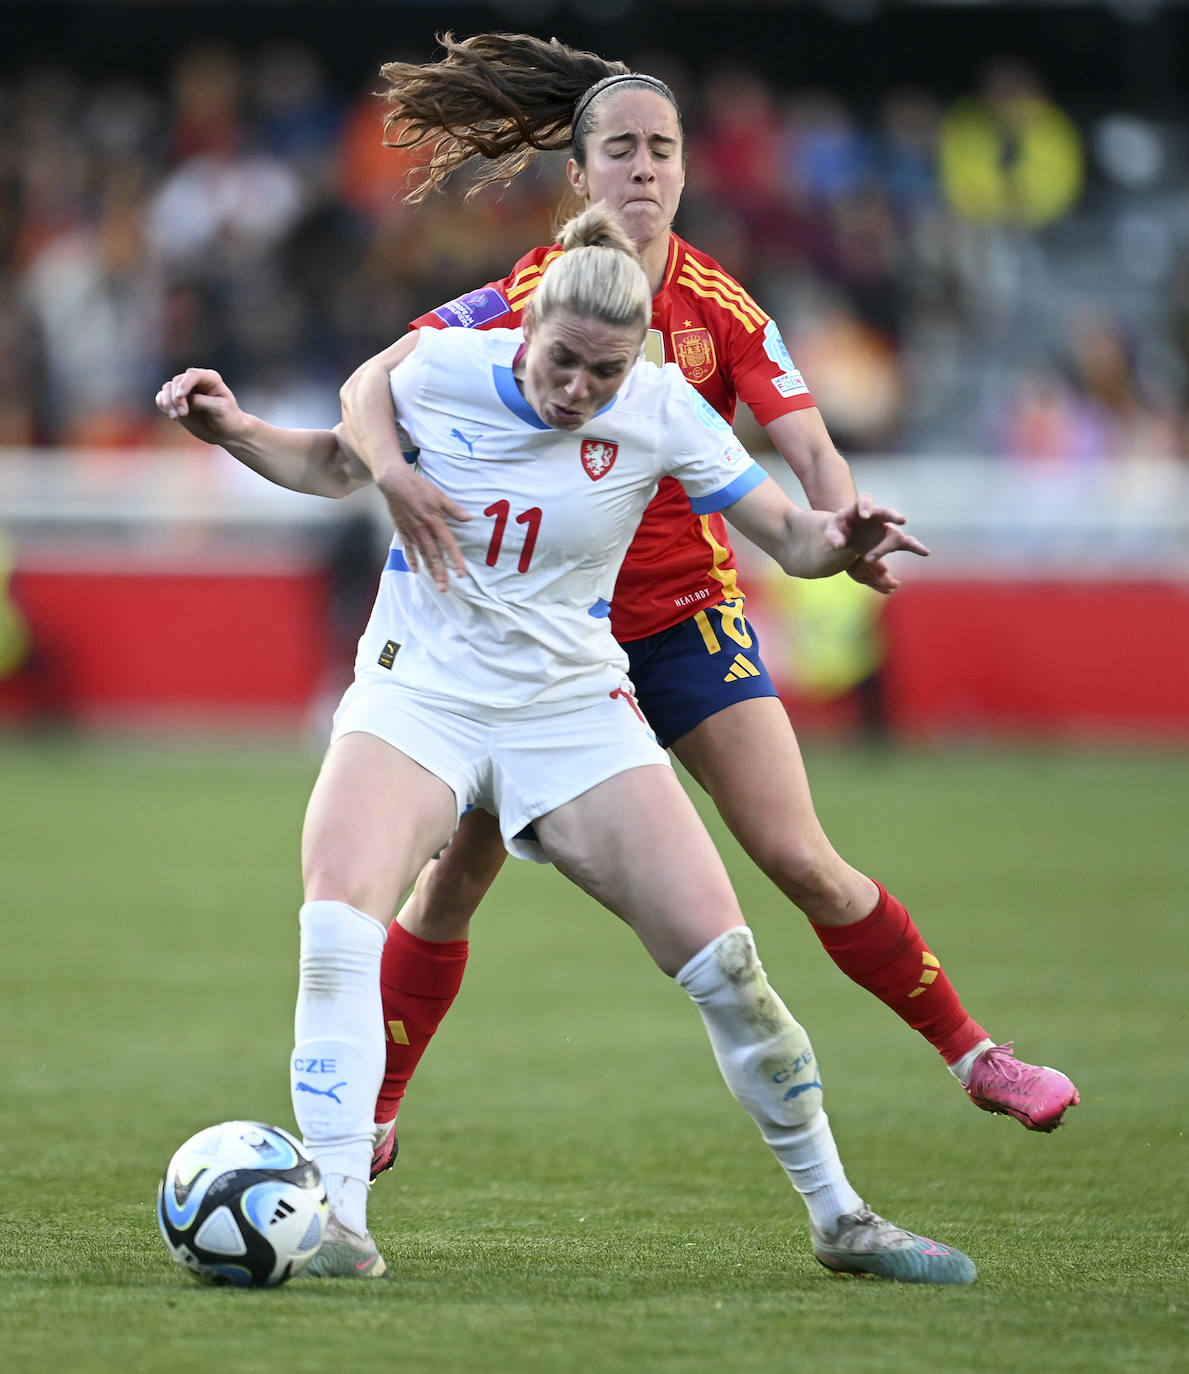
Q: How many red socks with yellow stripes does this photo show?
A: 2